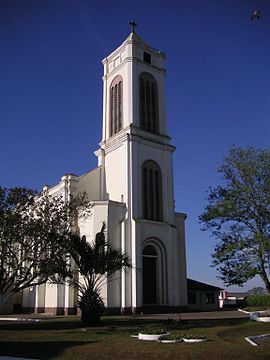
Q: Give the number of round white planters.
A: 3